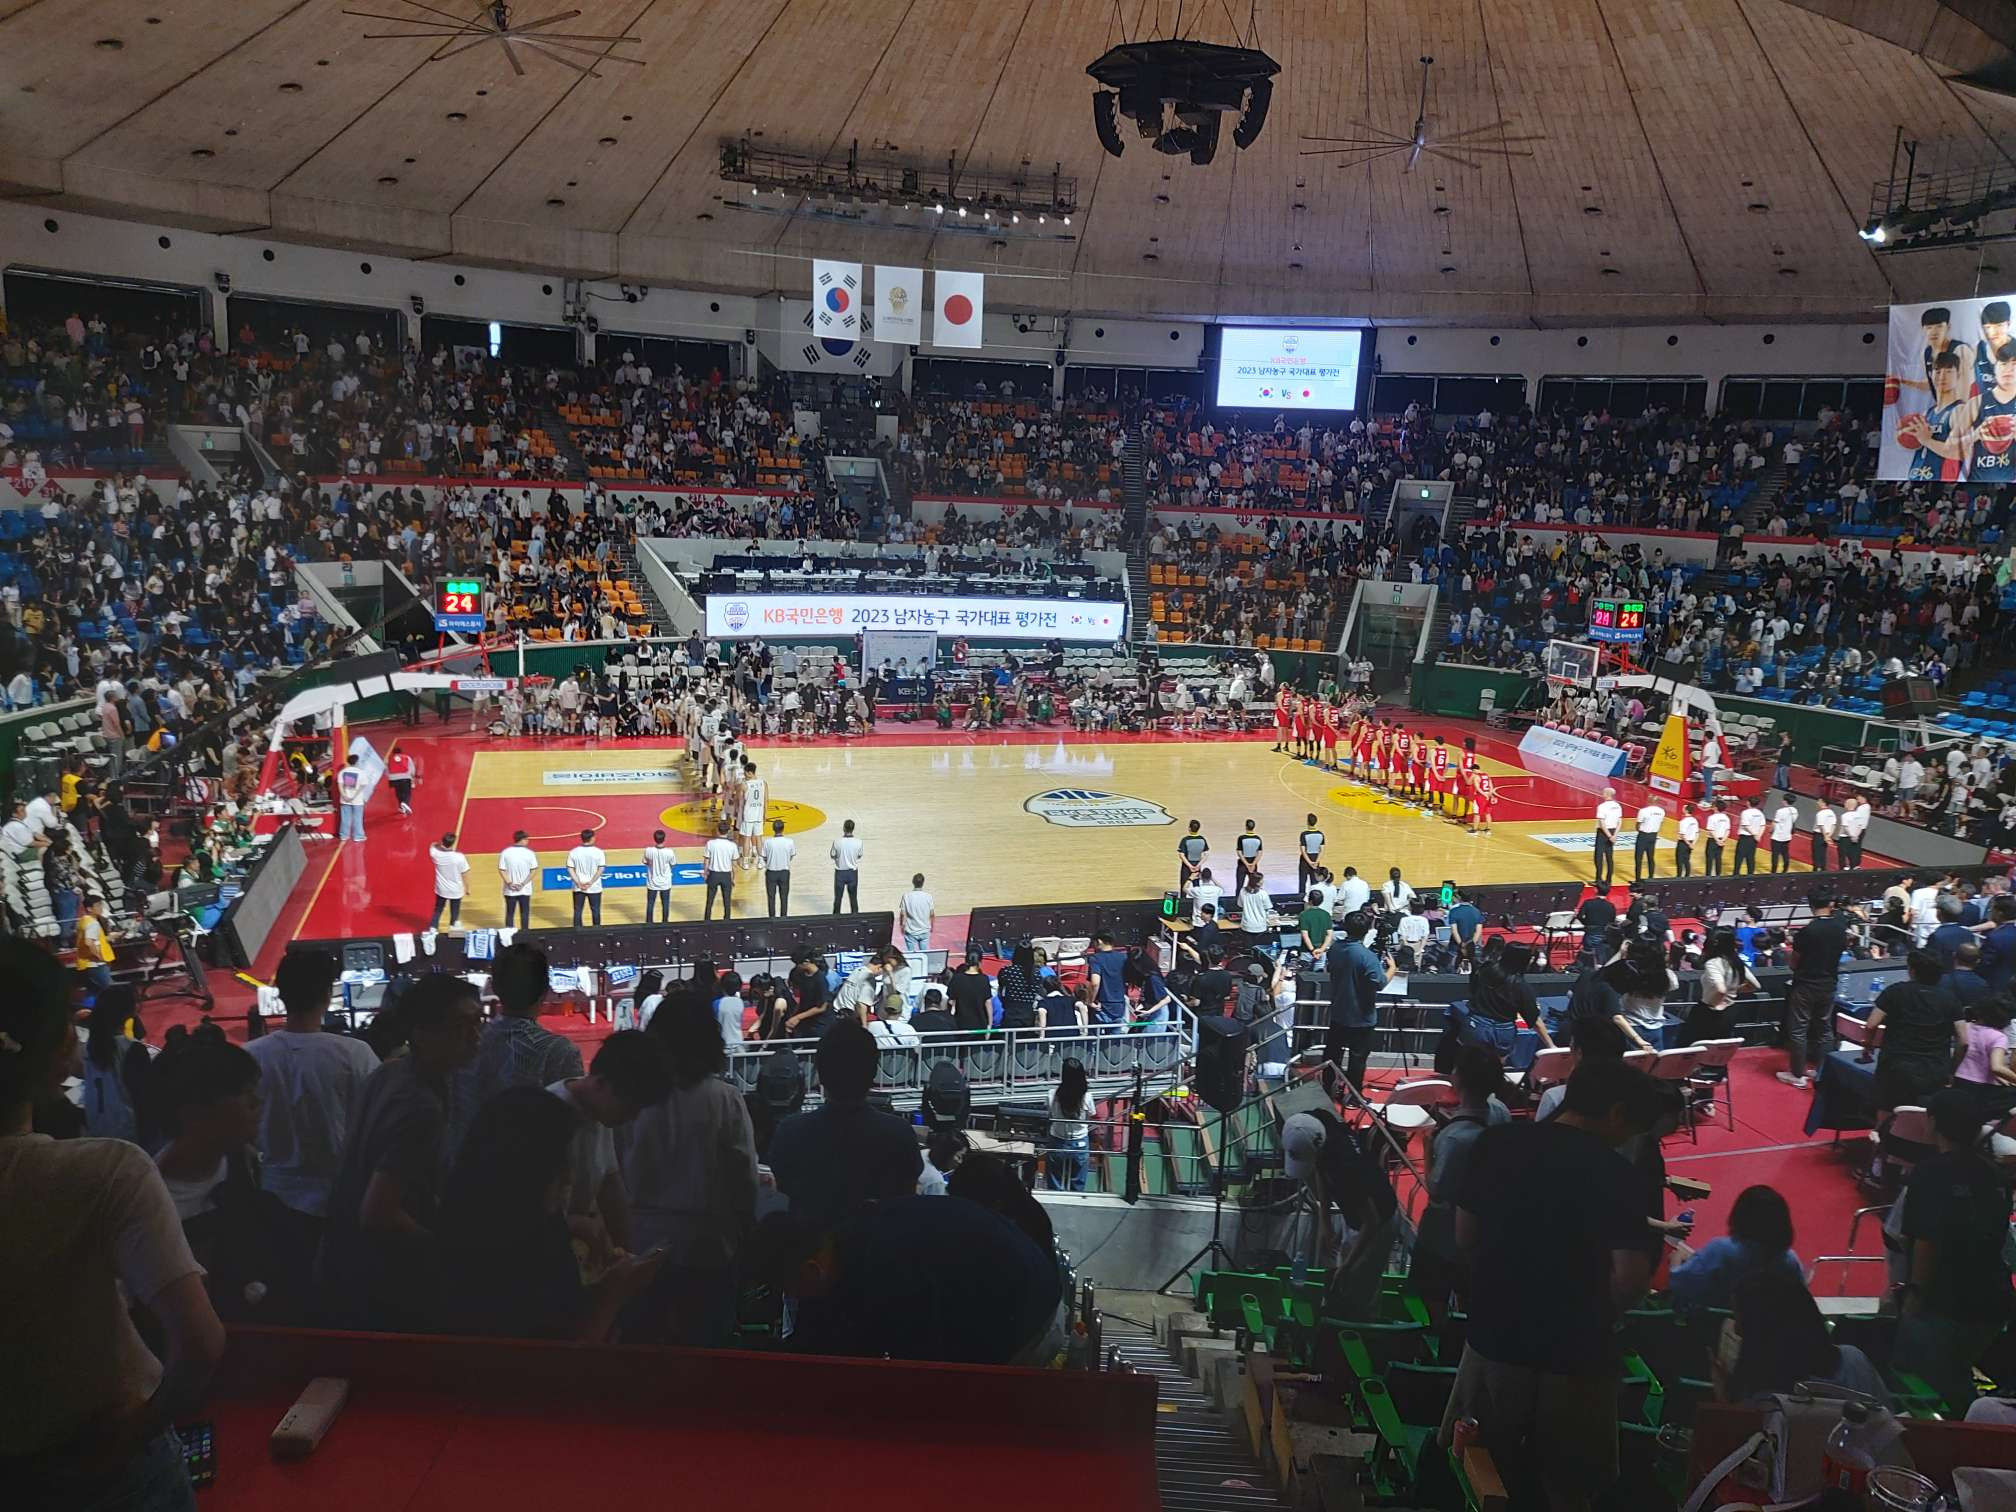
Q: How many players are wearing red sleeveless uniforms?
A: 12